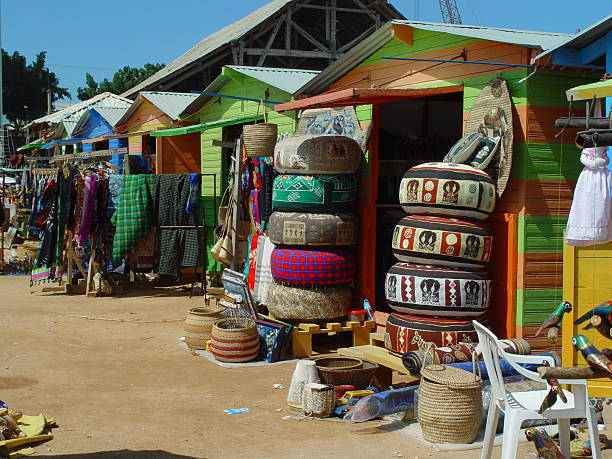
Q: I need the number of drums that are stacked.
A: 9